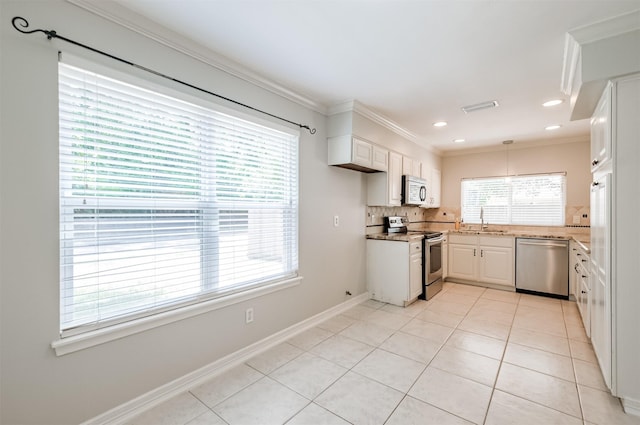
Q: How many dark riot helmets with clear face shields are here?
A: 0